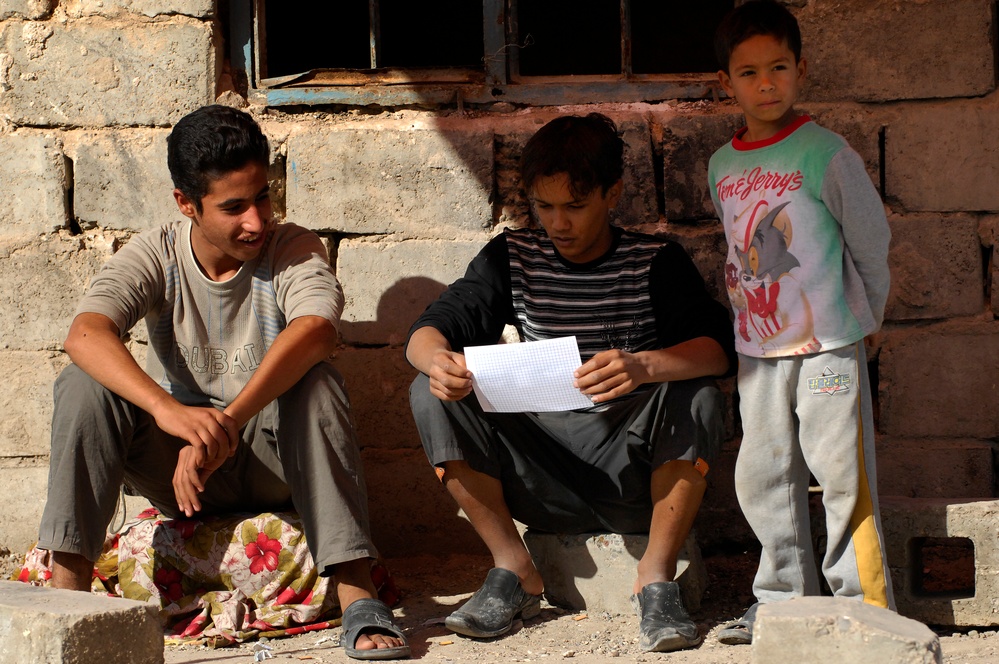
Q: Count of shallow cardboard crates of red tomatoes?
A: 0